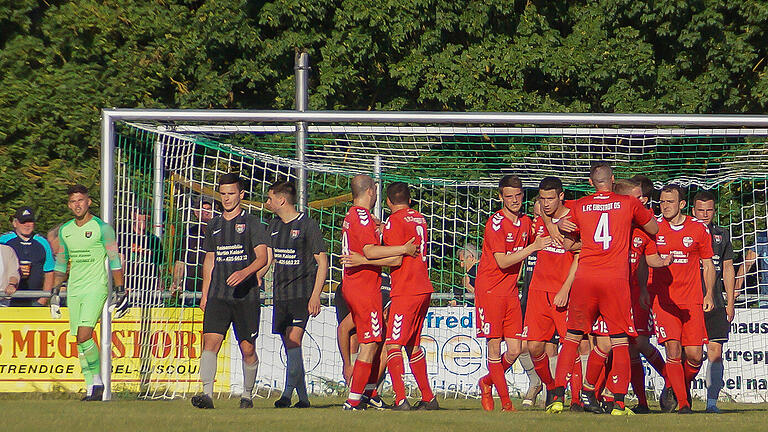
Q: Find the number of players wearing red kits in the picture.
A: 8